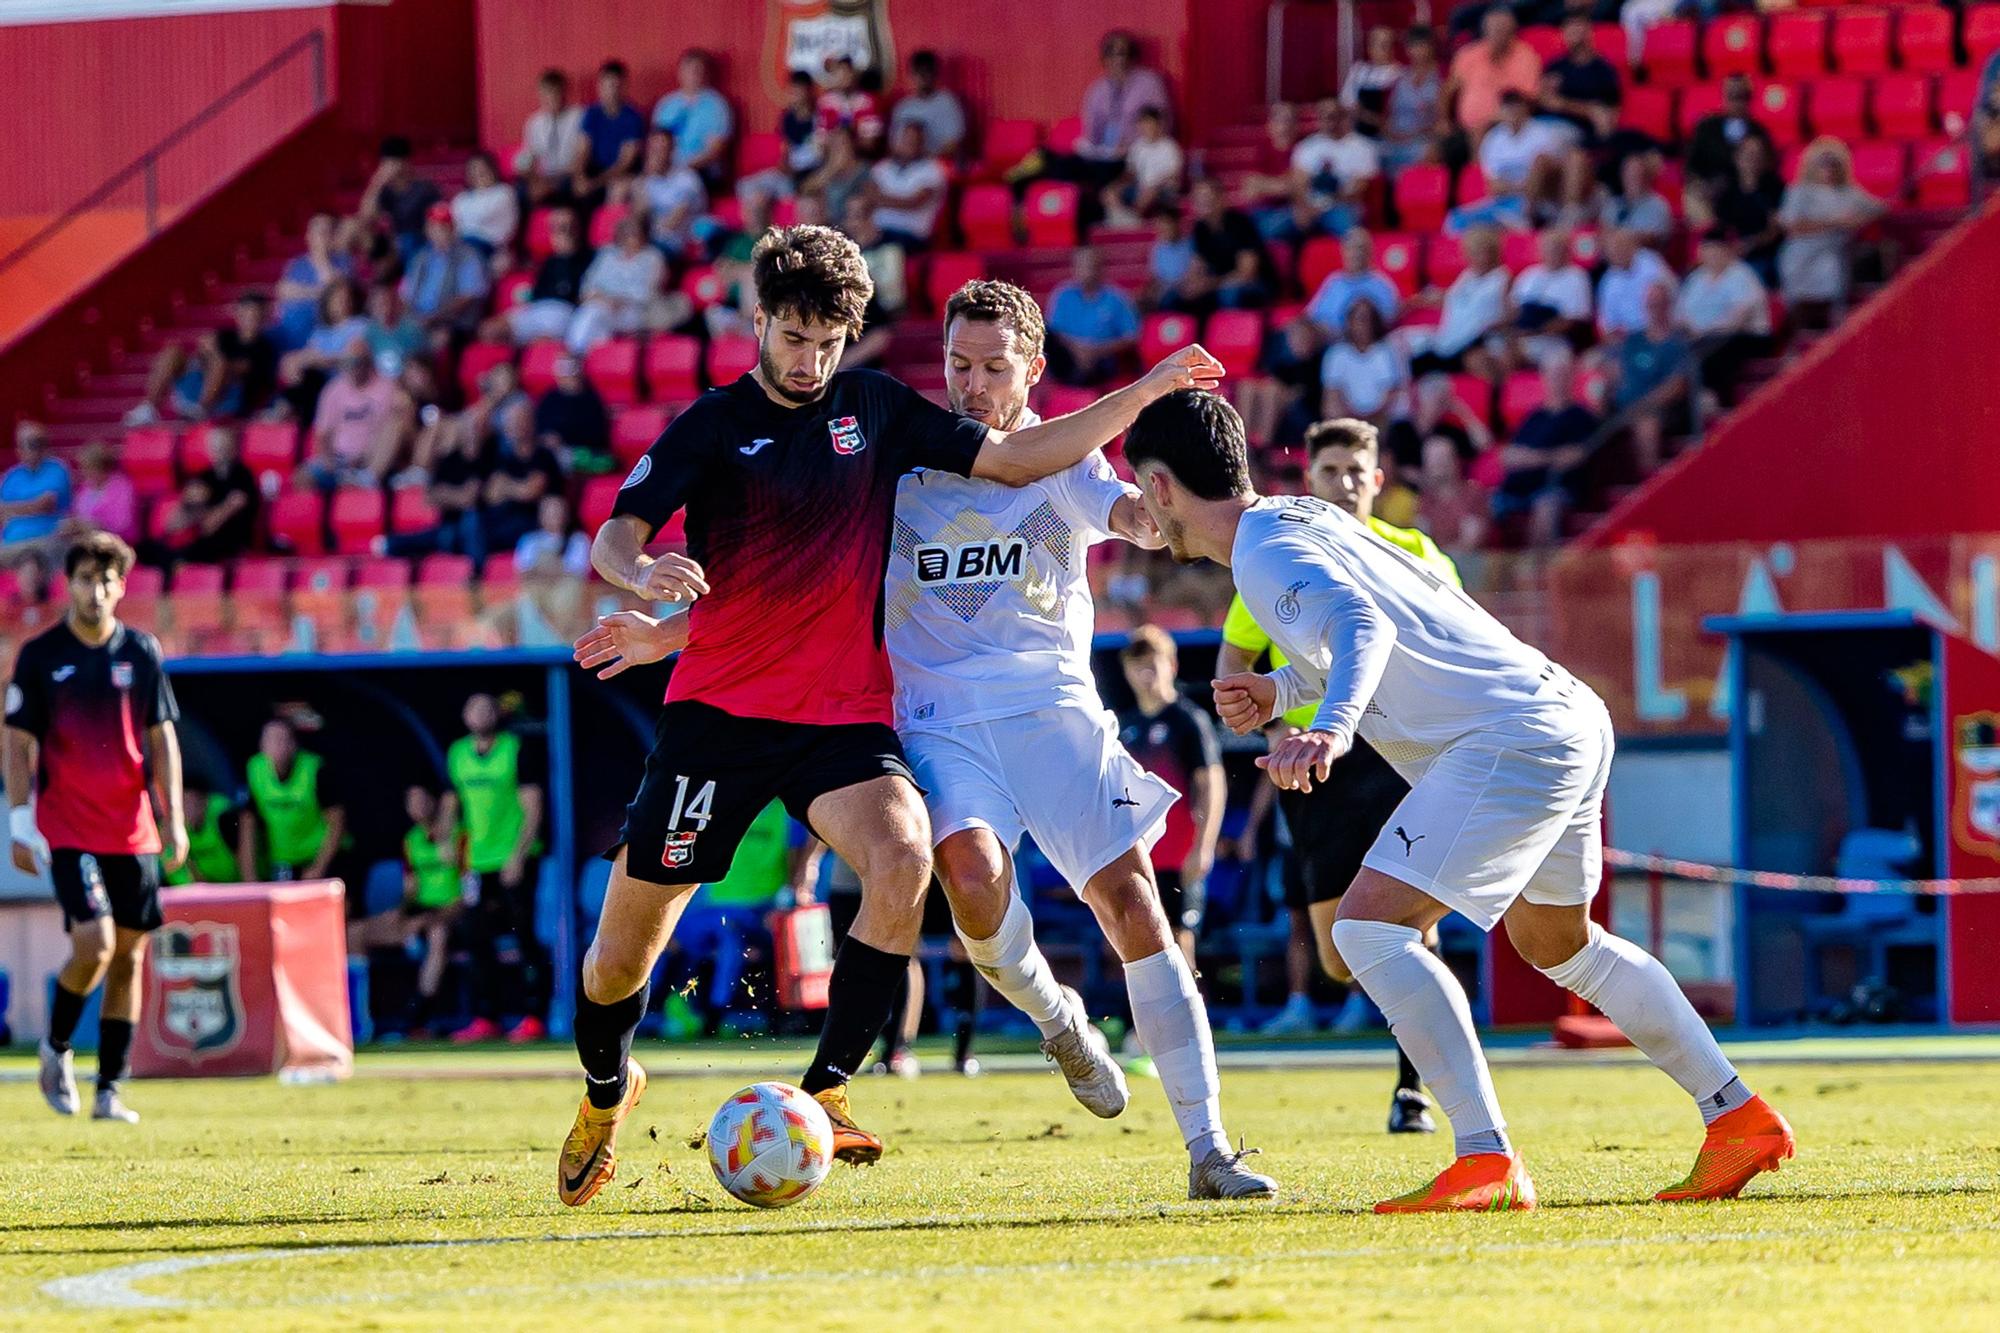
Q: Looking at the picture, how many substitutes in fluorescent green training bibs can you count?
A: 5